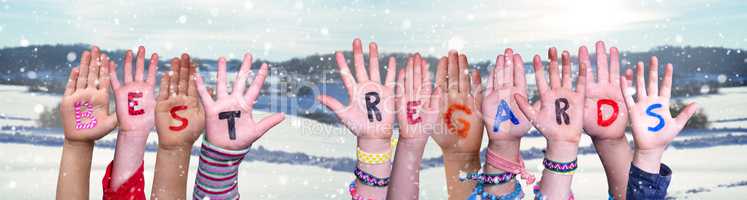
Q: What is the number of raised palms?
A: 11